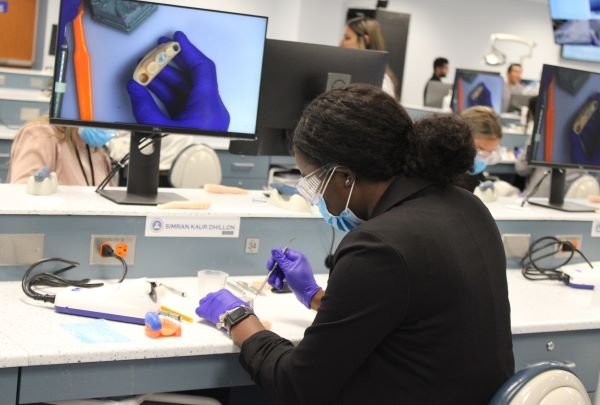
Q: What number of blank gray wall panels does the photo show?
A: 2